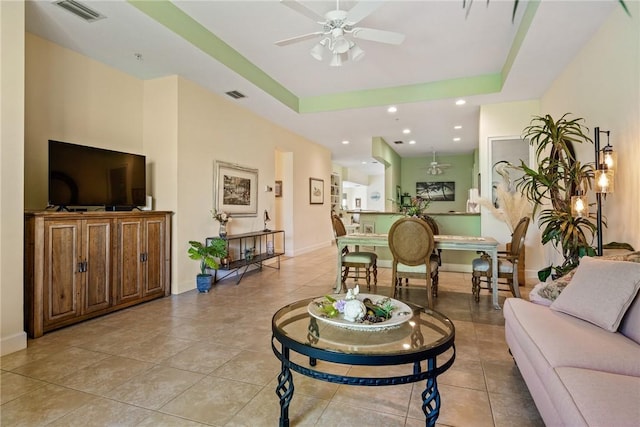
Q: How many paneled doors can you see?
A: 4